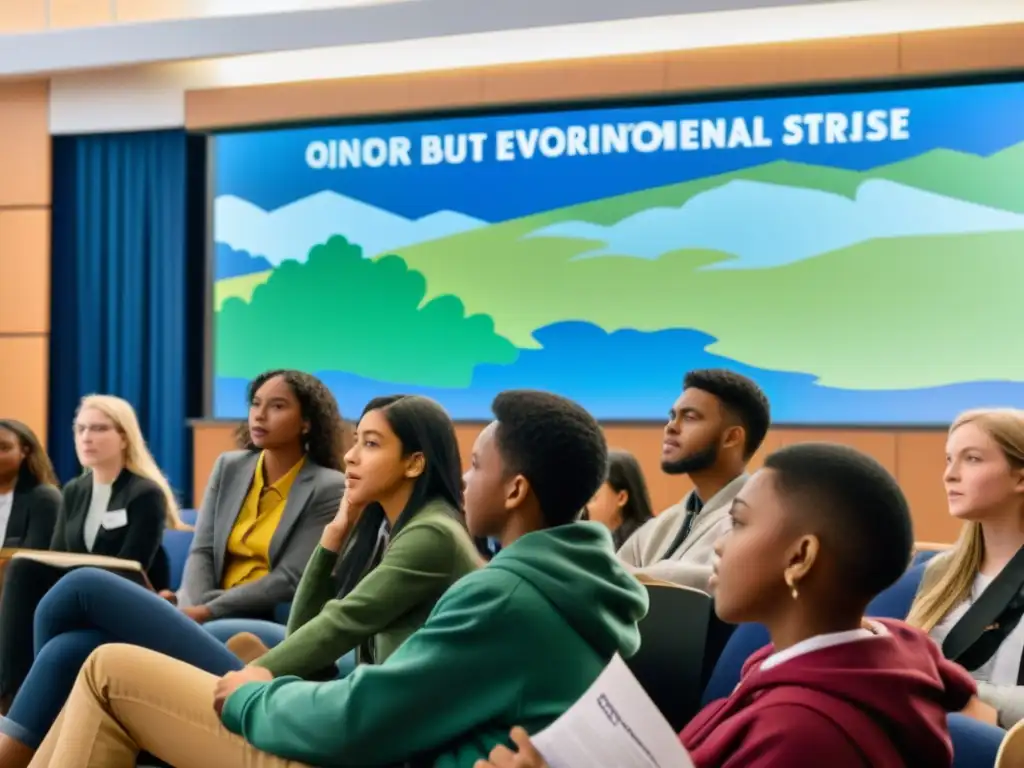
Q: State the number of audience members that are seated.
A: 9